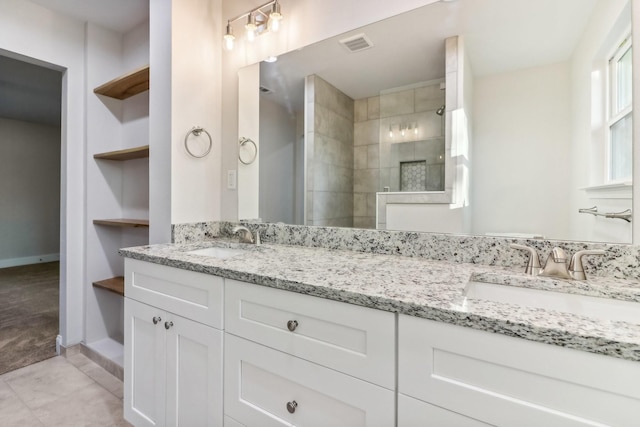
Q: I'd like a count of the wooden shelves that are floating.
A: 4